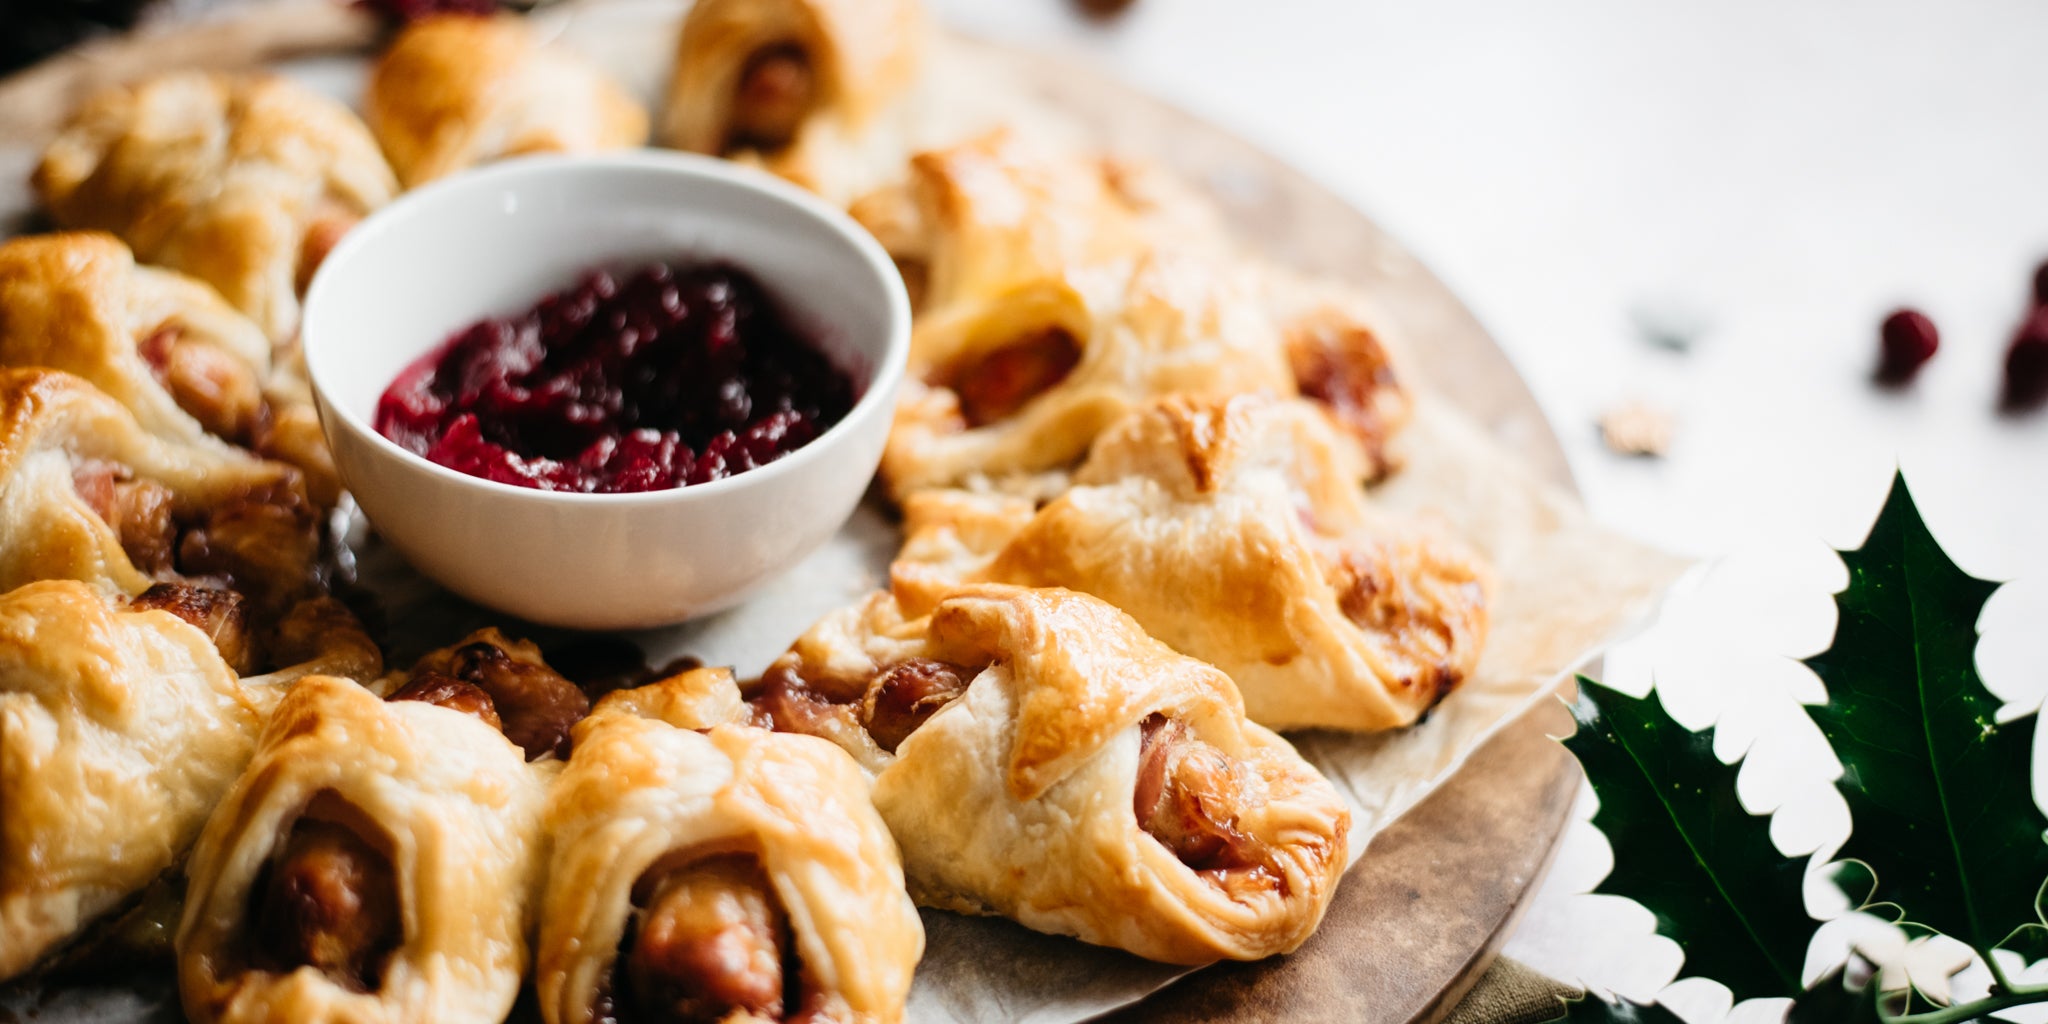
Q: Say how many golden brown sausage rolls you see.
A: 12